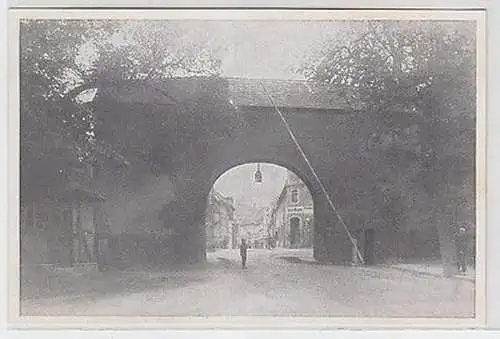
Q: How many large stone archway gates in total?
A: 1